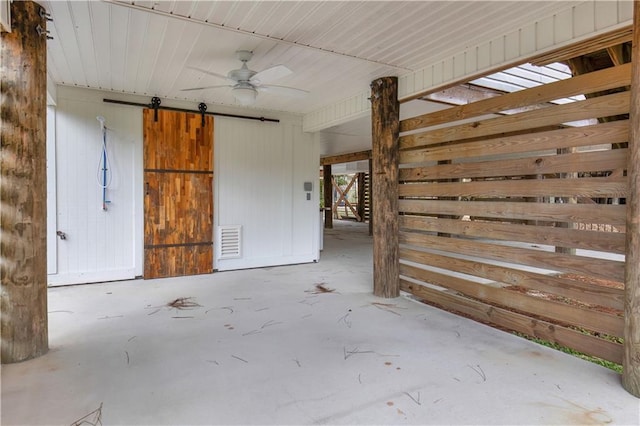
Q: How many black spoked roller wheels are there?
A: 2